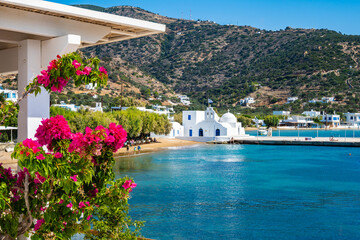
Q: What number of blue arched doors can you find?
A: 2